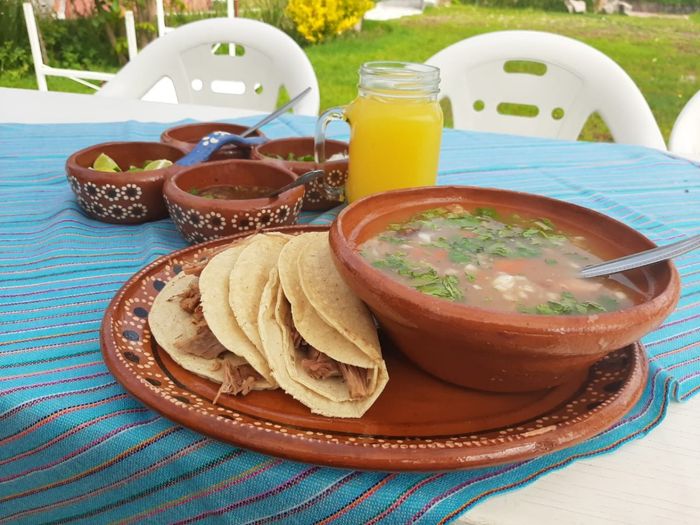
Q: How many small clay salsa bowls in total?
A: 4